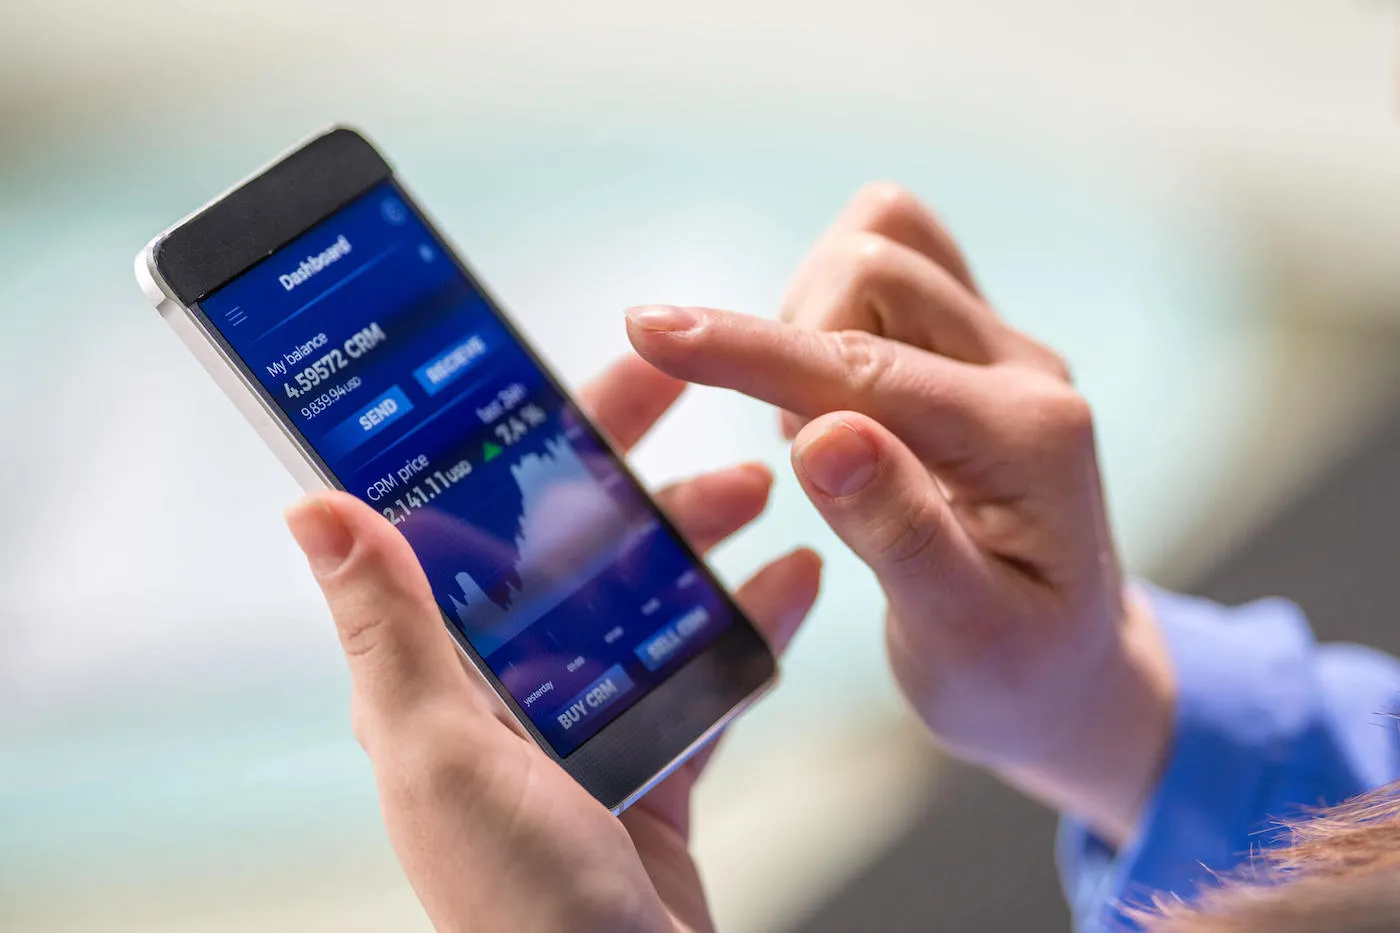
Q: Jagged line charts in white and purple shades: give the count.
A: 1